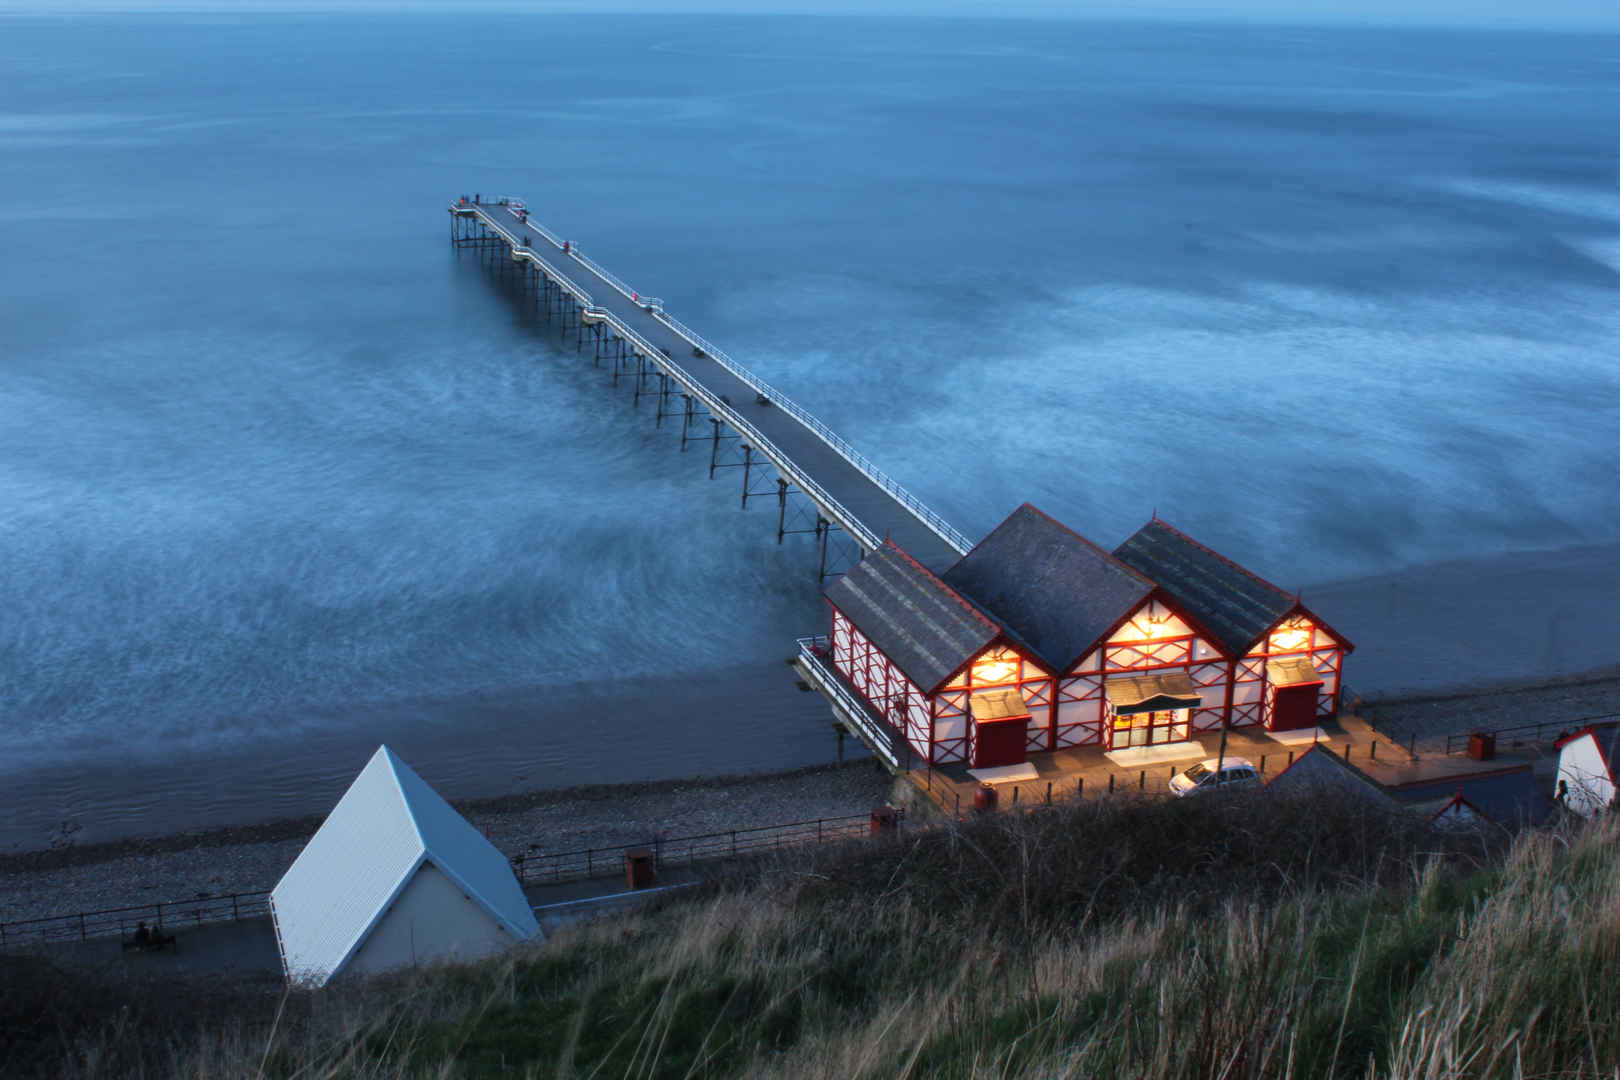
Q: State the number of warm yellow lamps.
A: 3